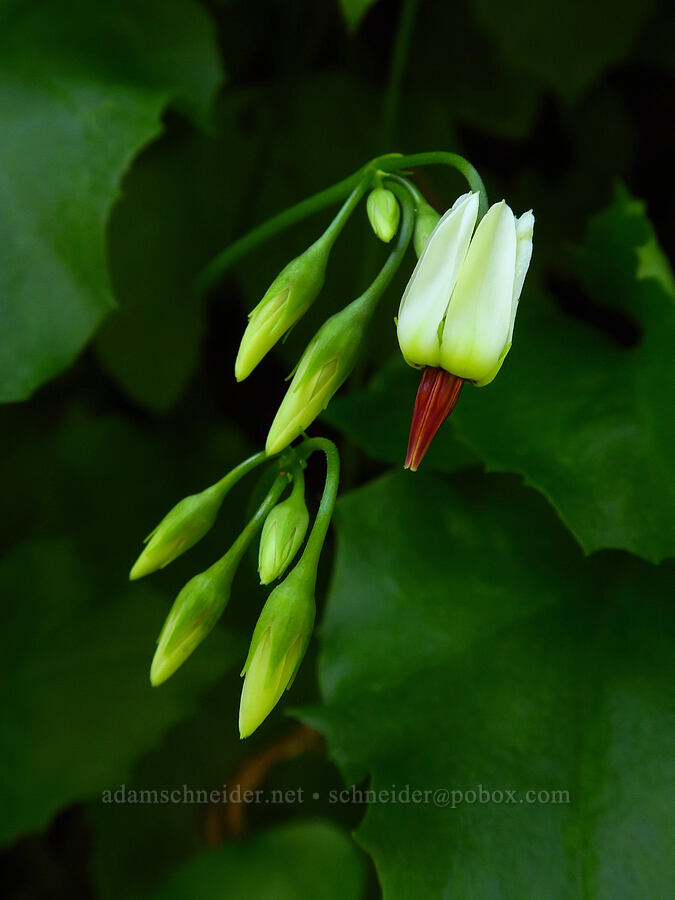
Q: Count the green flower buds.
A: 8